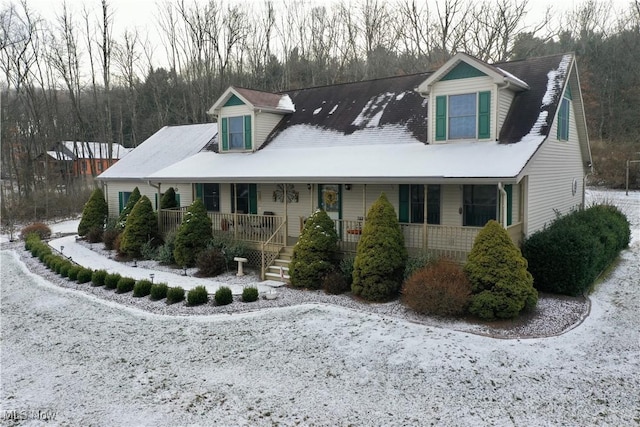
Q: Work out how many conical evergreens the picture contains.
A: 8